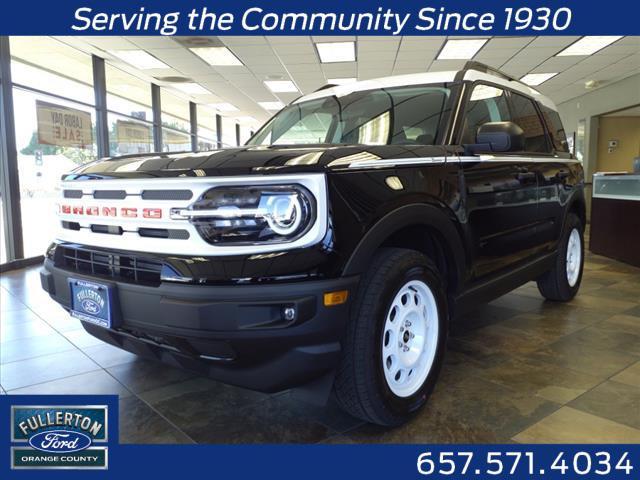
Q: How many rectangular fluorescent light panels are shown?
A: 12